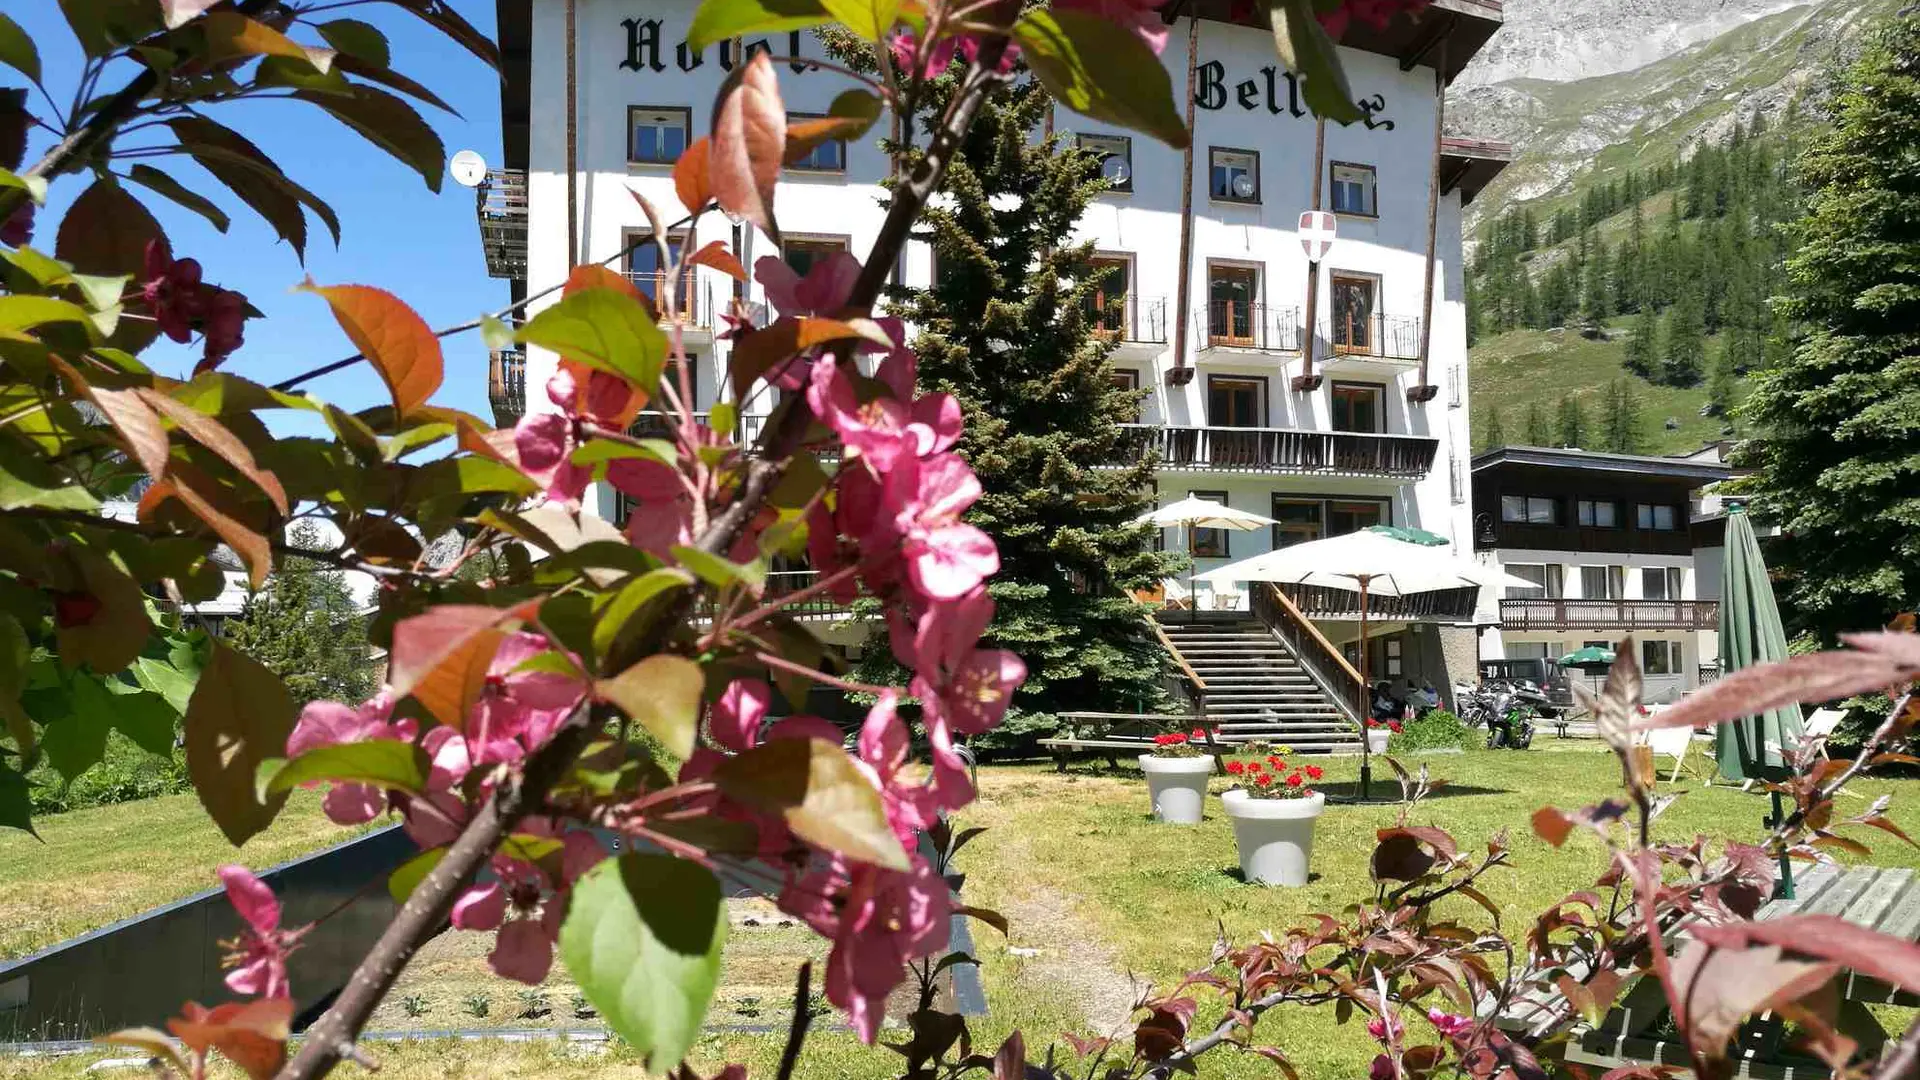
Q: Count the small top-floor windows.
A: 5